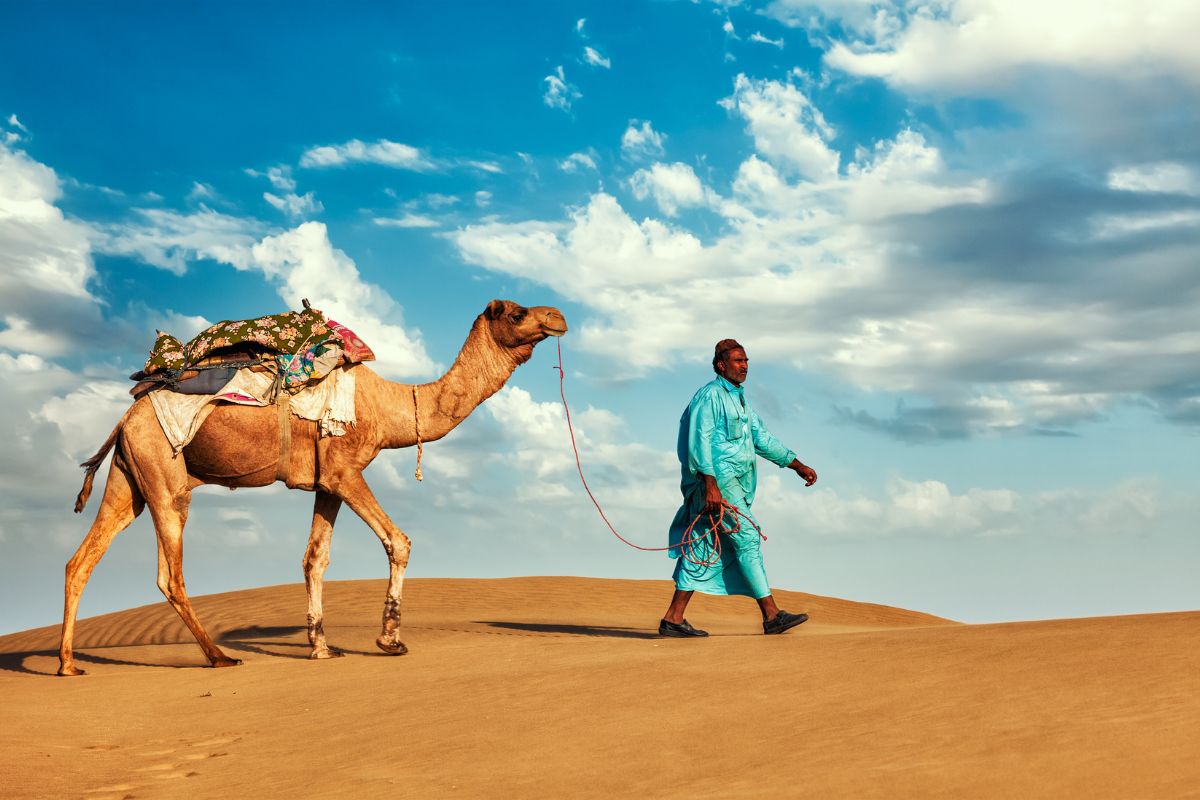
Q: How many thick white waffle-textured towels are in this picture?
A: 0